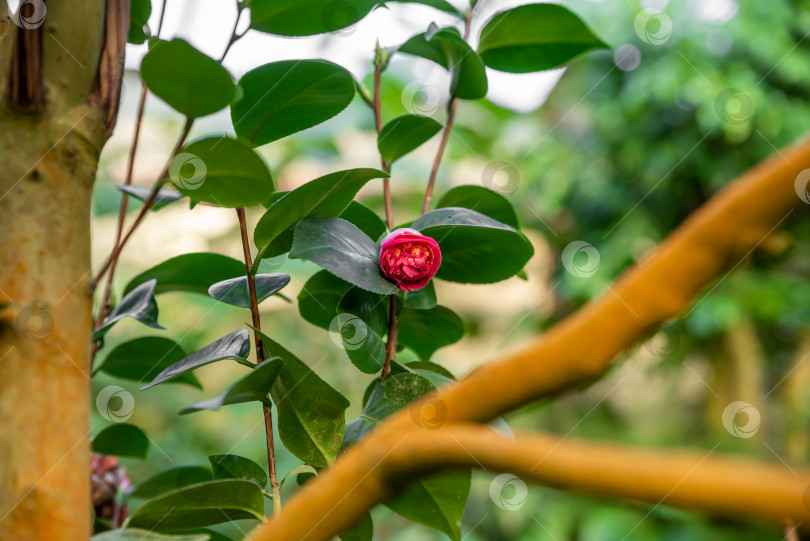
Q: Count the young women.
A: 0